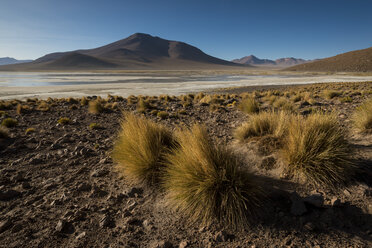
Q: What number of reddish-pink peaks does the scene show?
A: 2